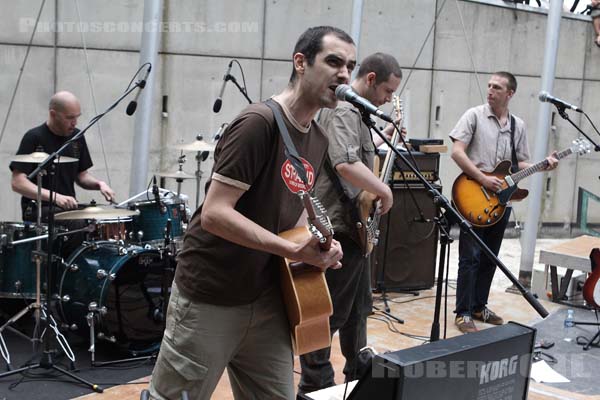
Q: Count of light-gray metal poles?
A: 3